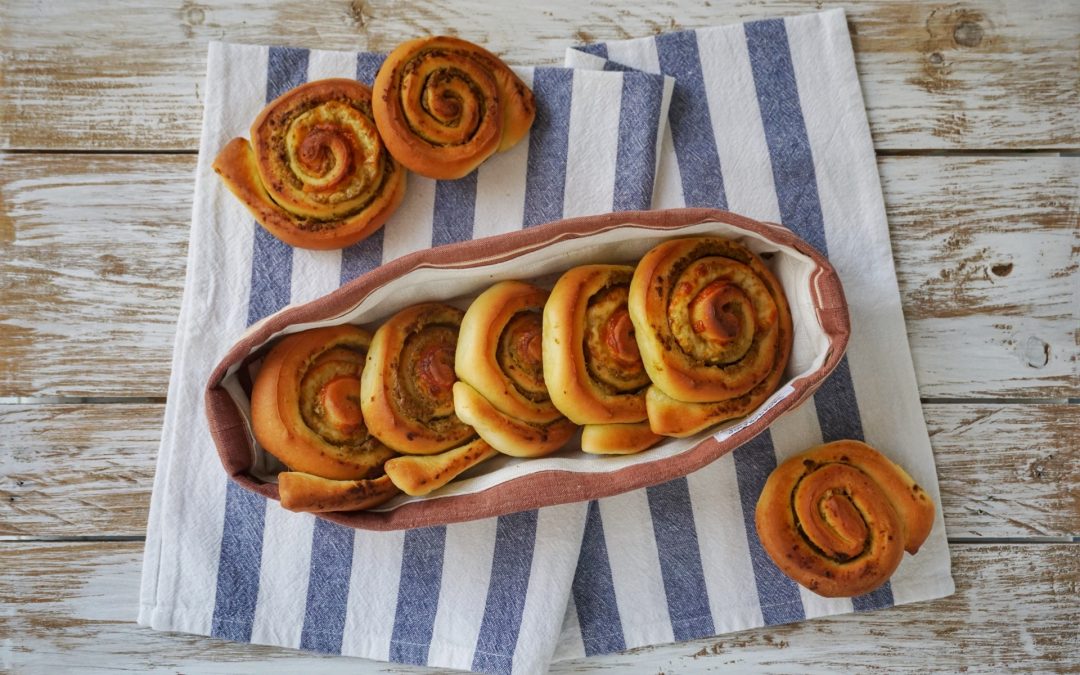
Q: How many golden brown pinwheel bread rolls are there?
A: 8